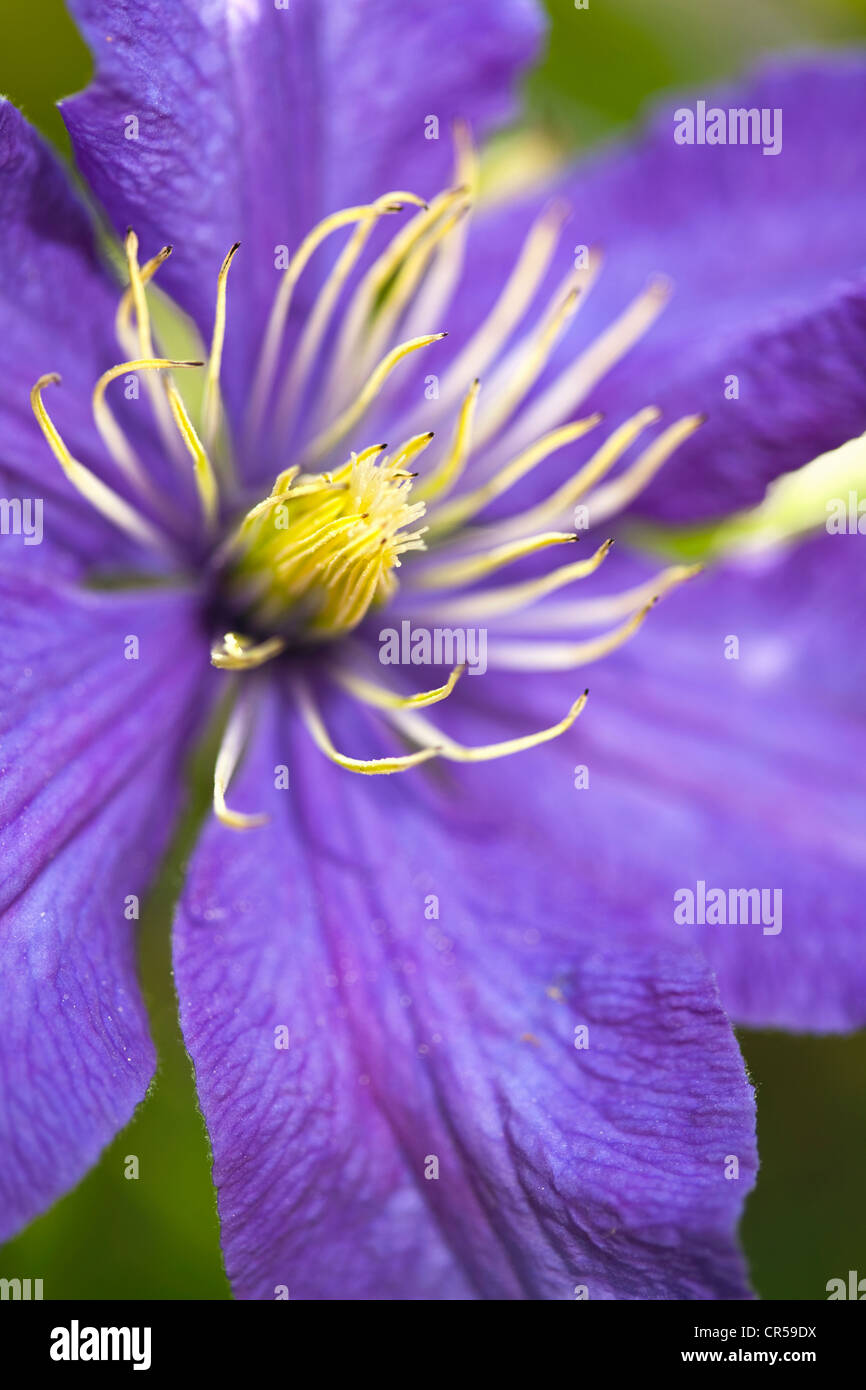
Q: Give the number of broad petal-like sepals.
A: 6